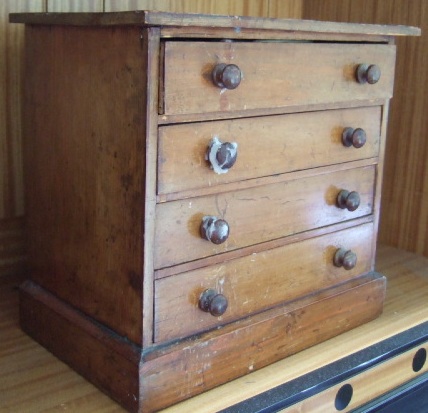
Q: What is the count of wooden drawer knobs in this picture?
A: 8